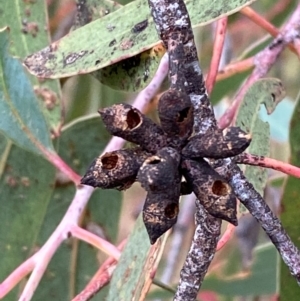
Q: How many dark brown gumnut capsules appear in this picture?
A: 7